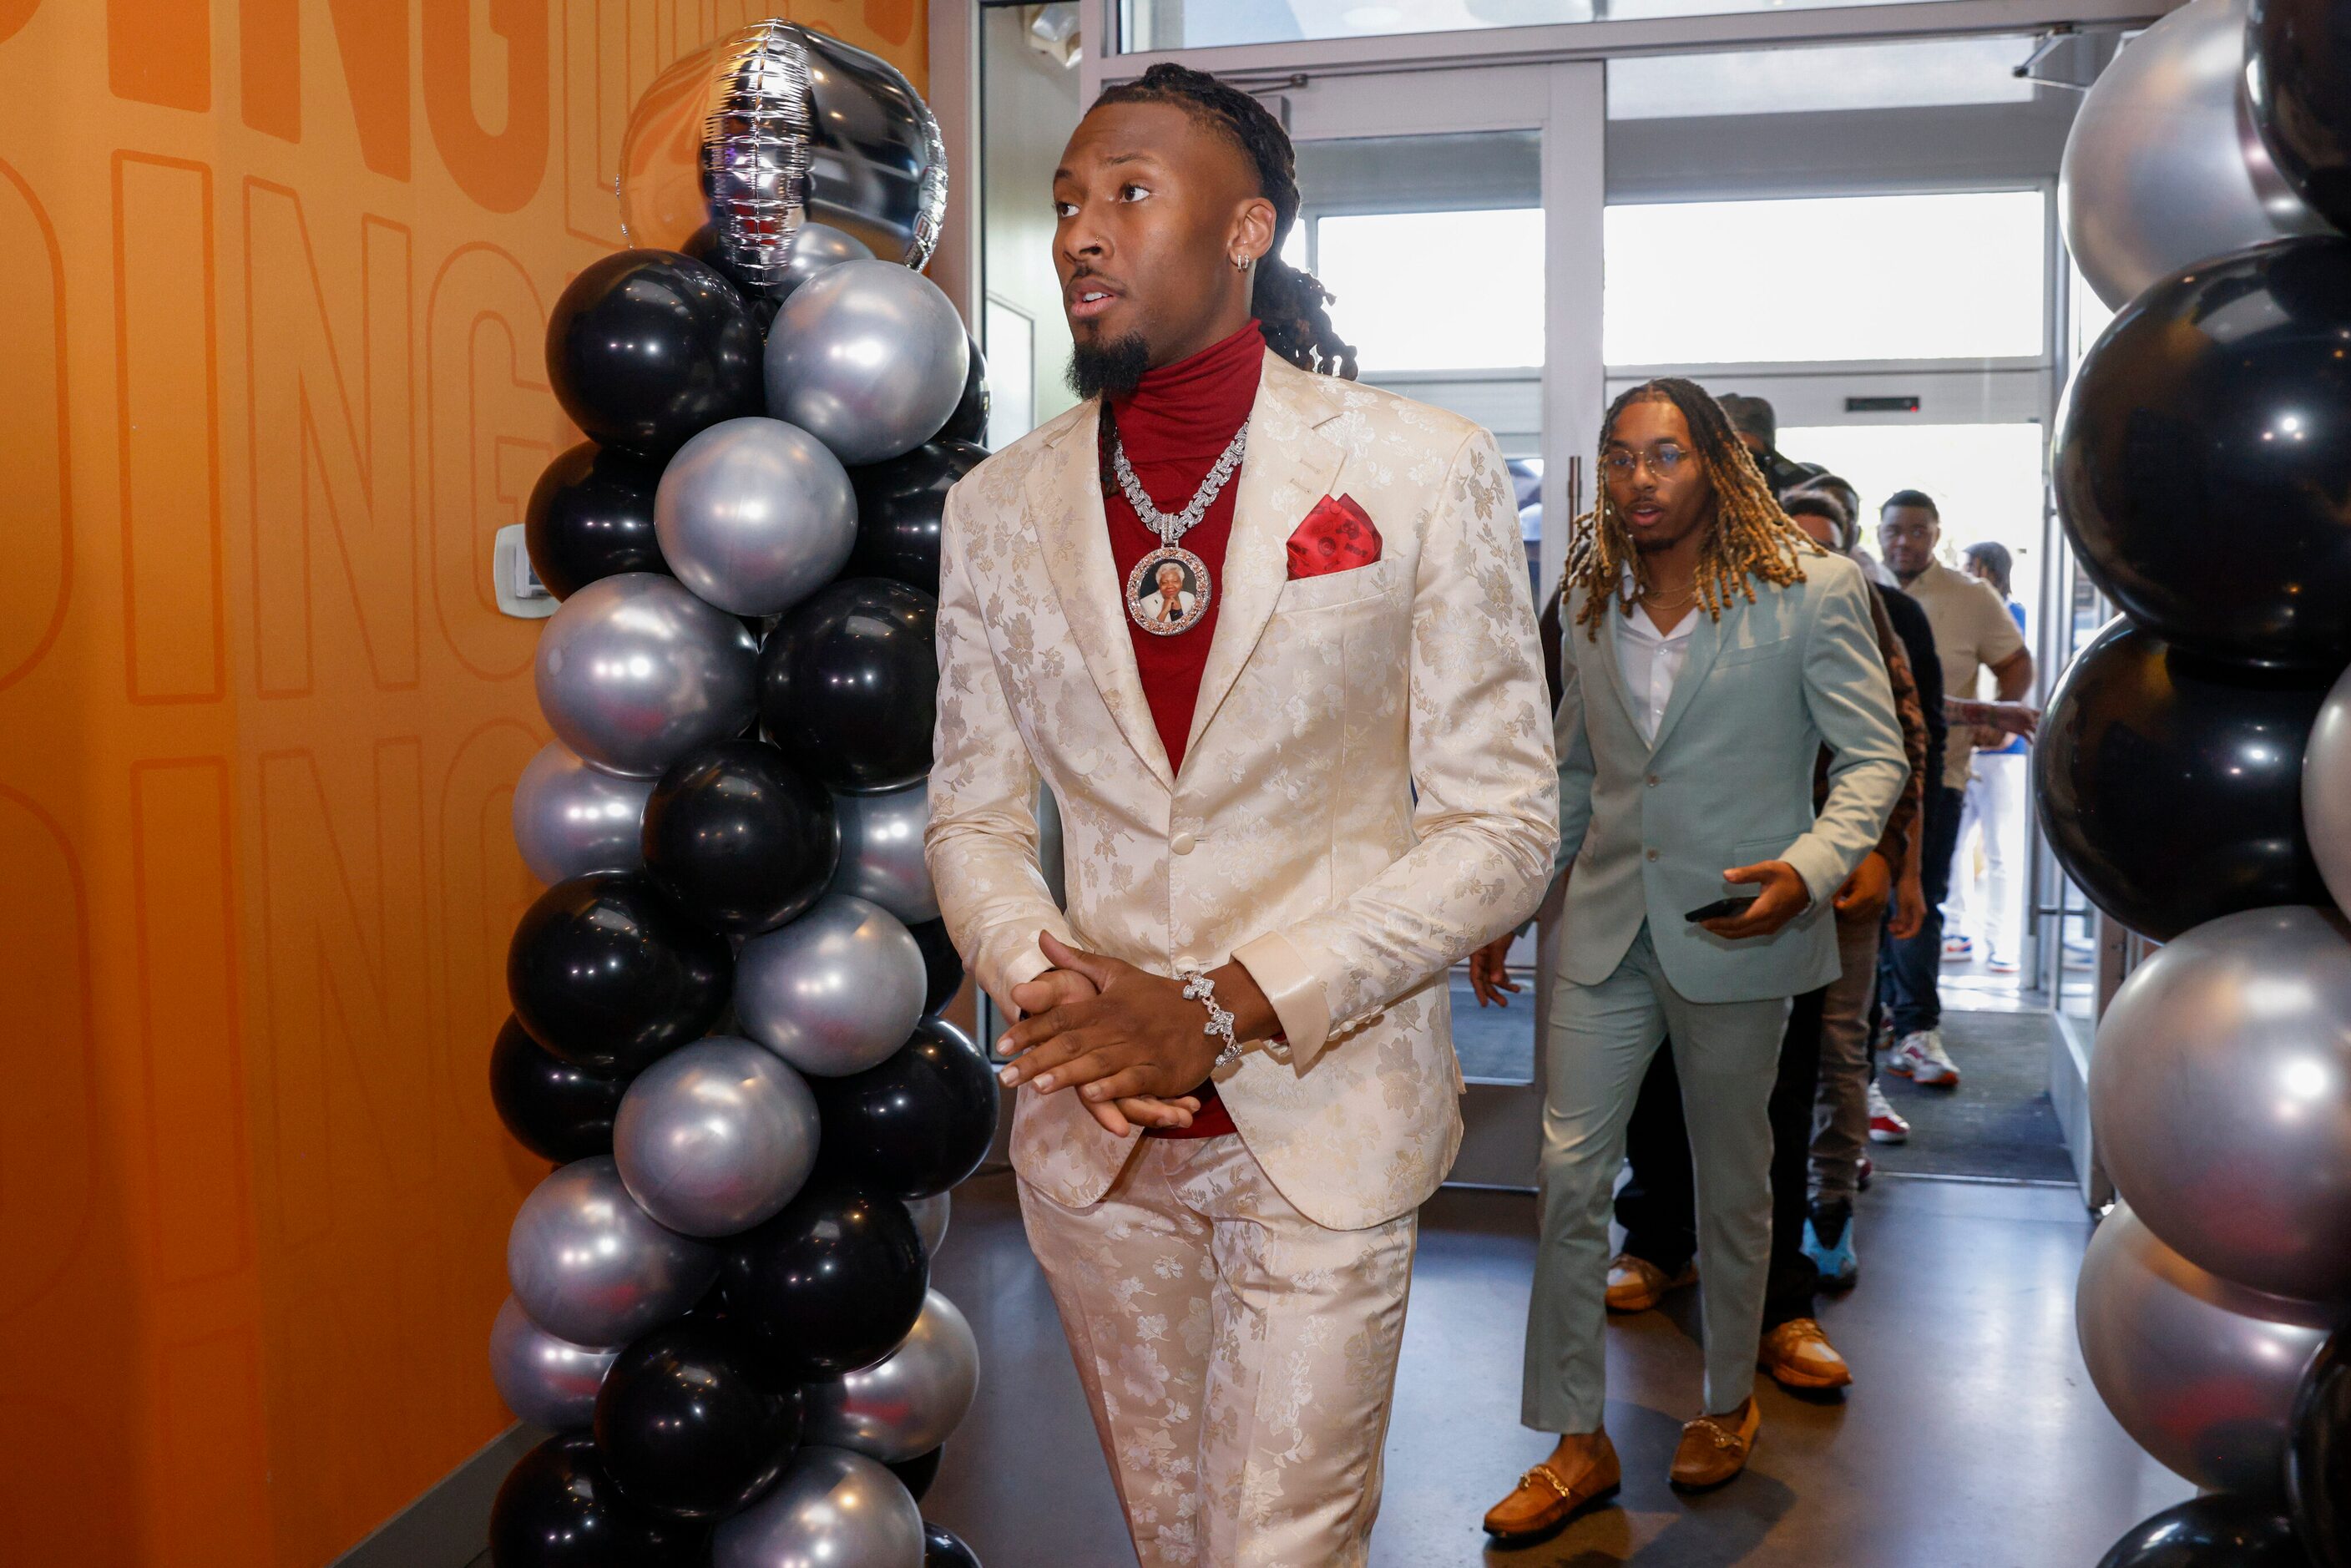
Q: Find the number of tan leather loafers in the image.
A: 2